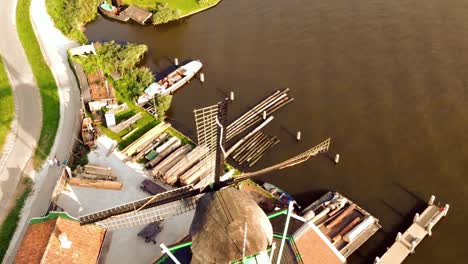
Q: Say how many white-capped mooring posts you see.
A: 6